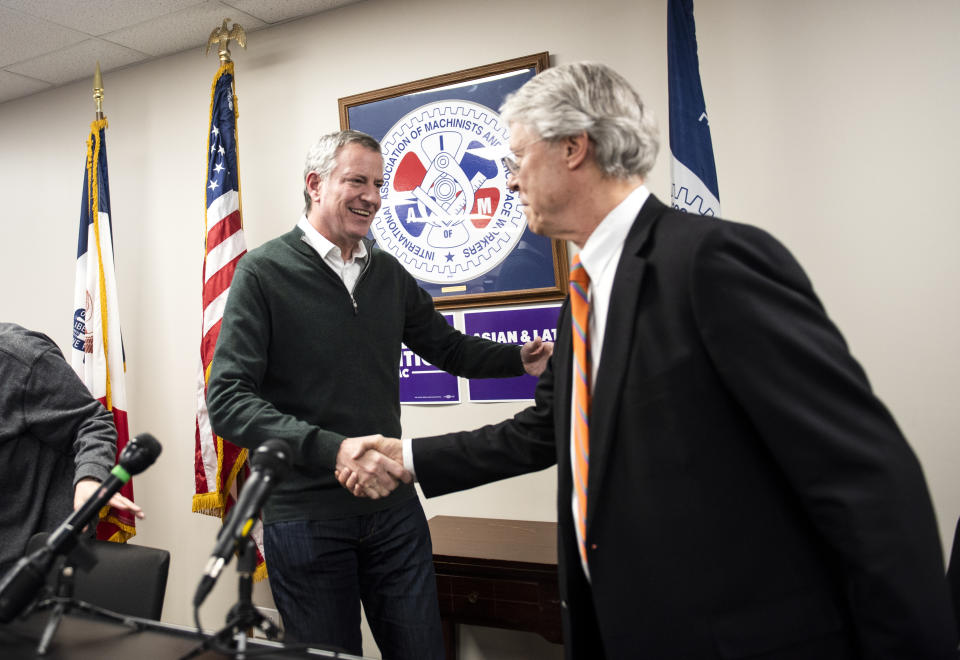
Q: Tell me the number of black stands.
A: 2